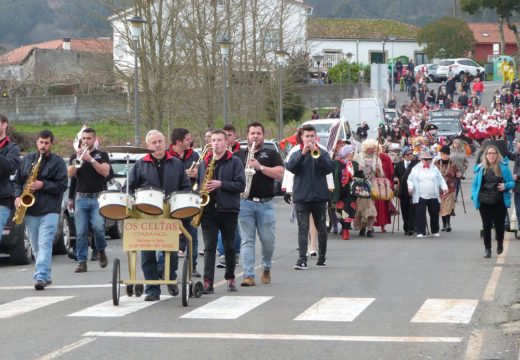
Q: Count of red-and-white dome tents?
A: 0